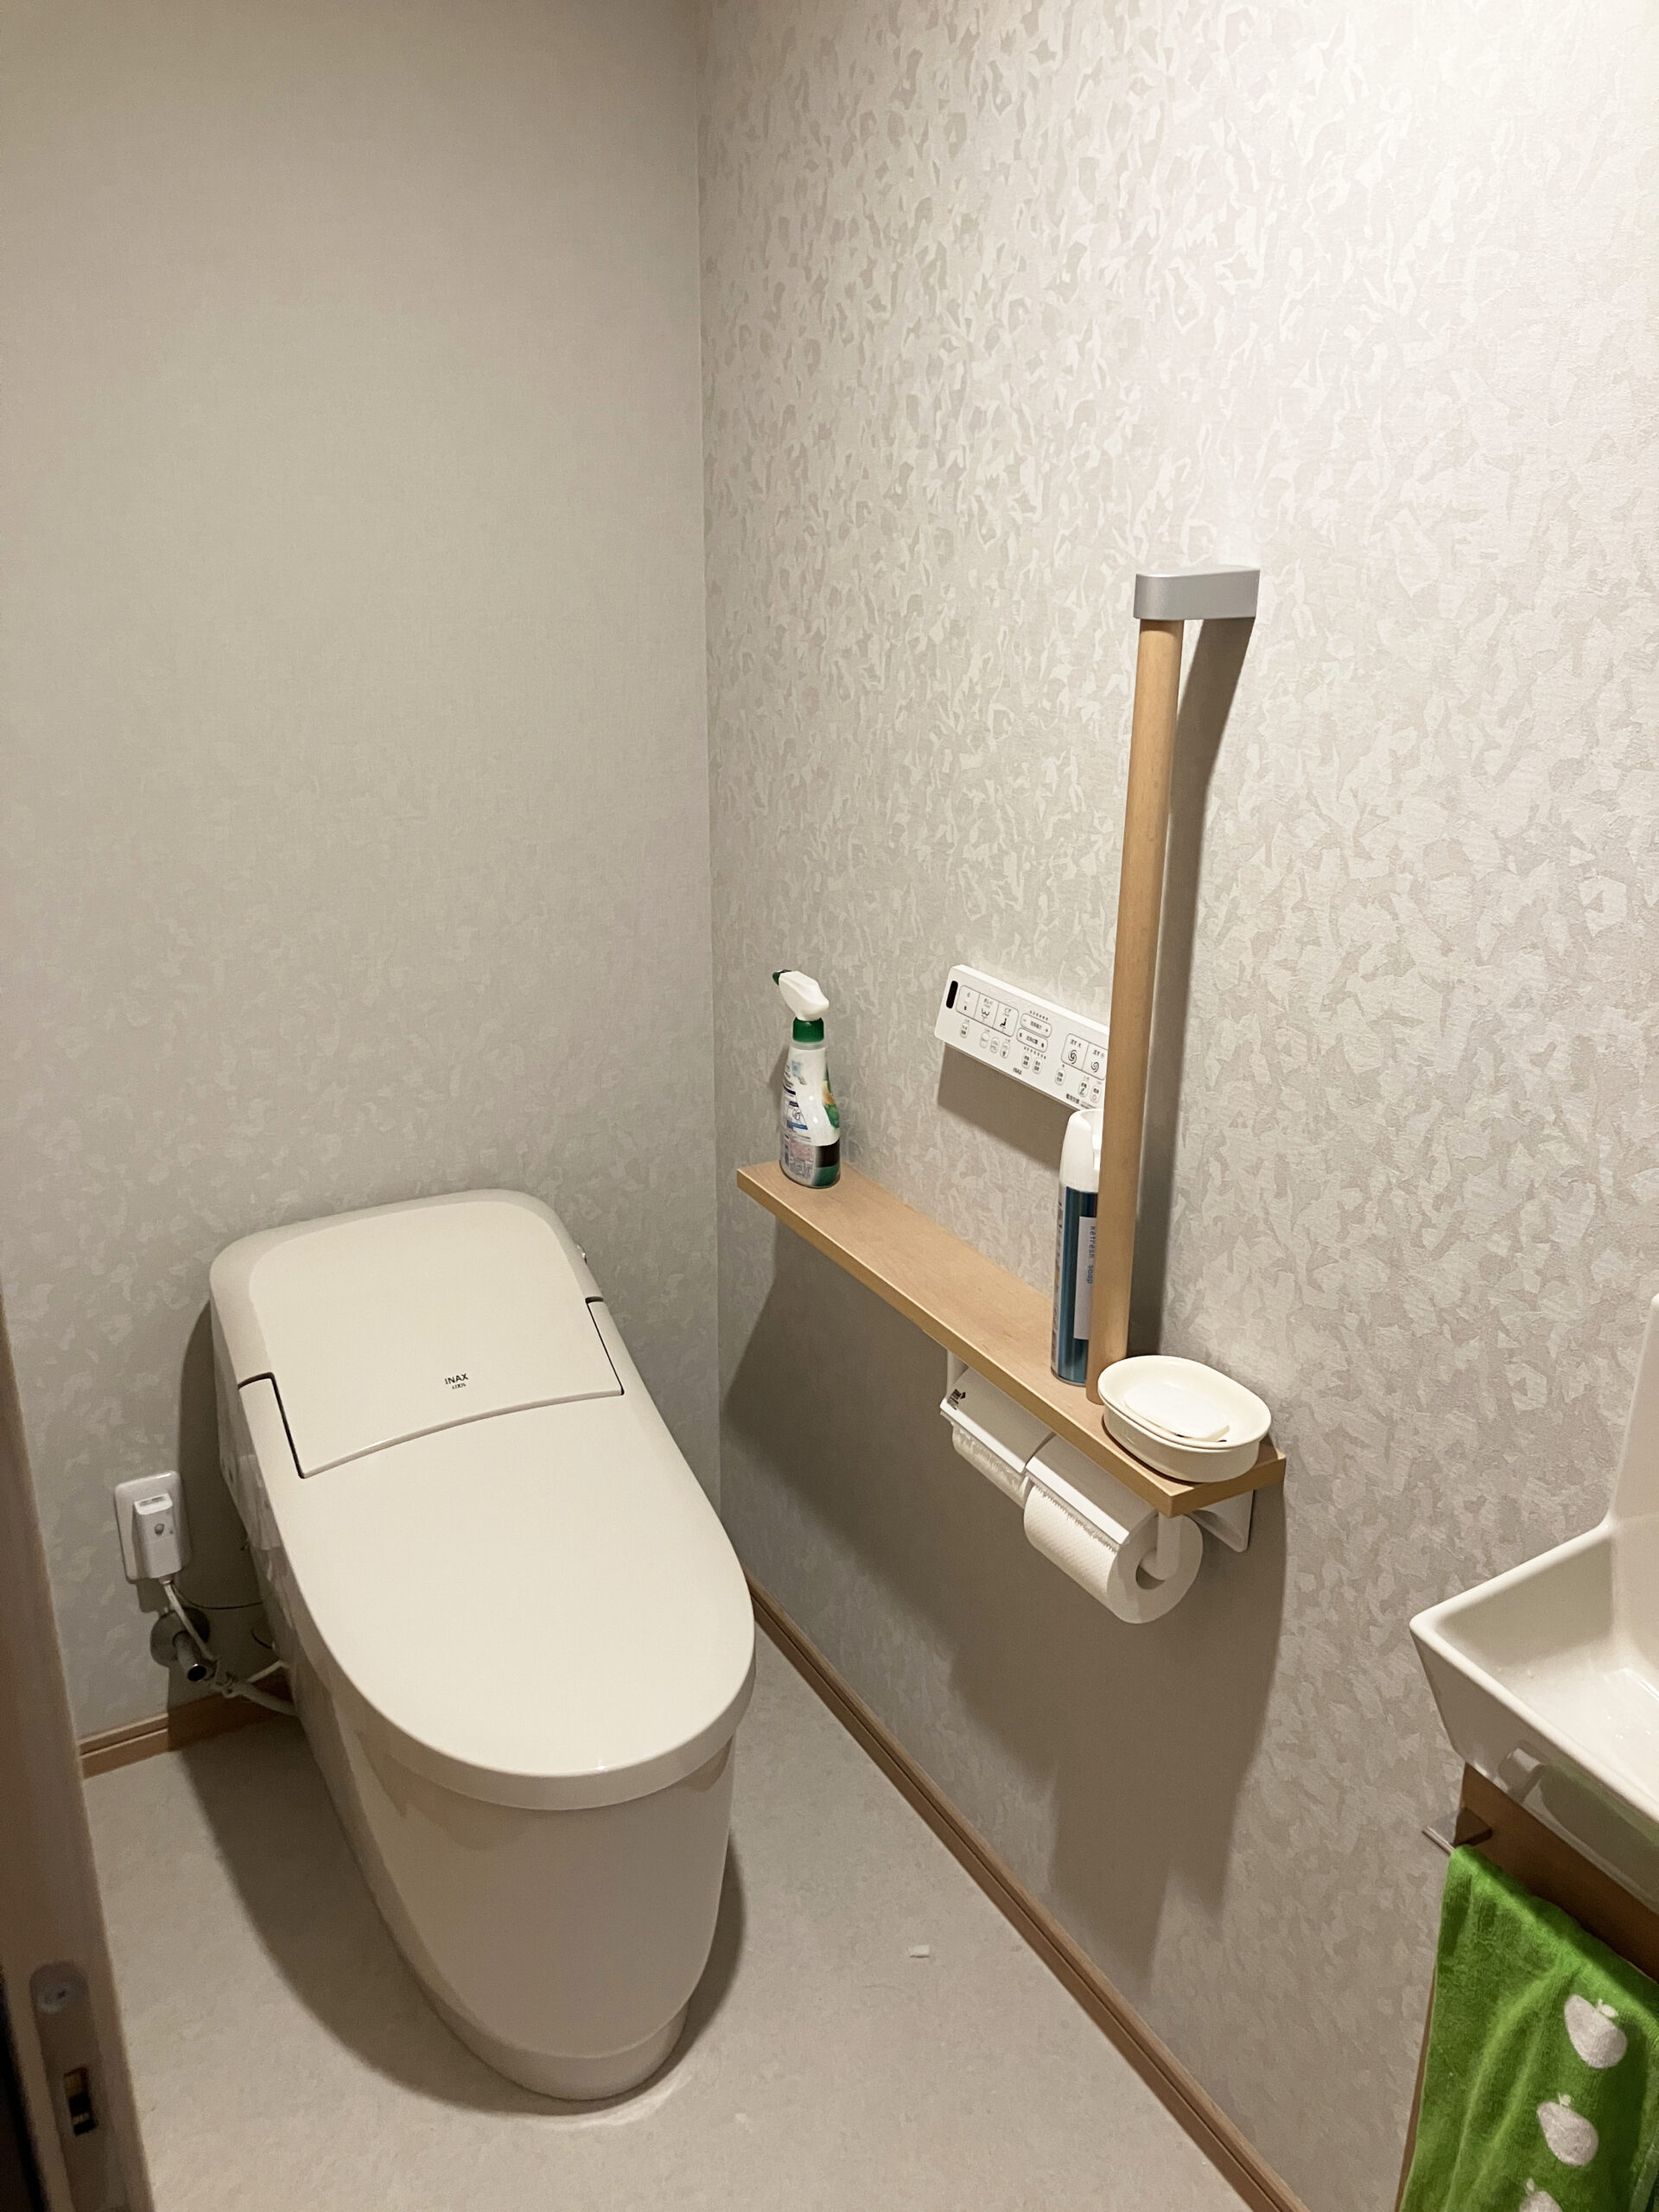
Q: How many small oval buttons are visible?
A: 9